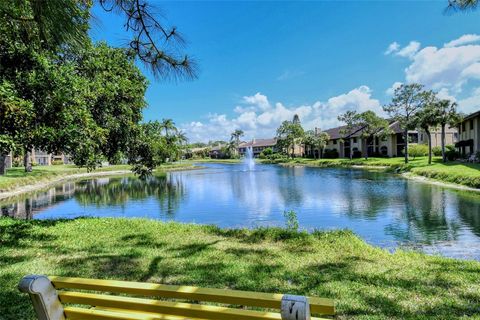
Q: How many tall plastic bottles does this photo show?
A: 0